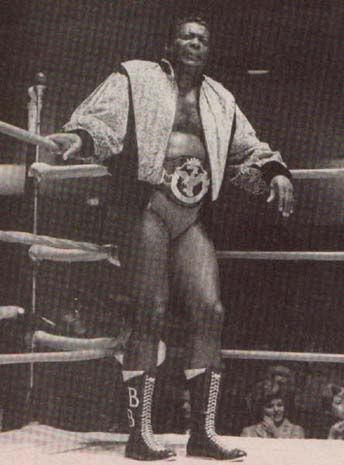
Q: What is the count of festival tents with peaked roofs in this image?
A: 0